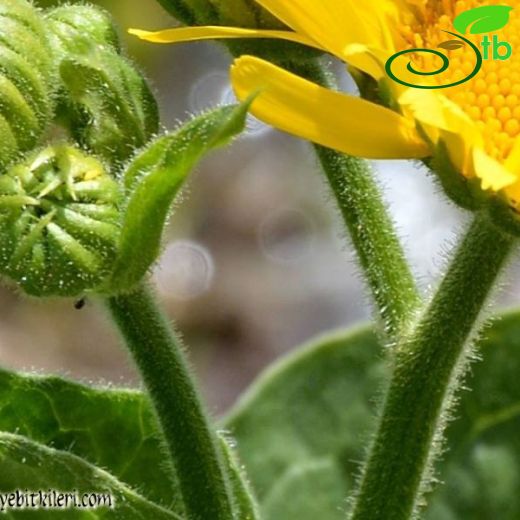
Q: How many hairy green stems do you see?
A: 3